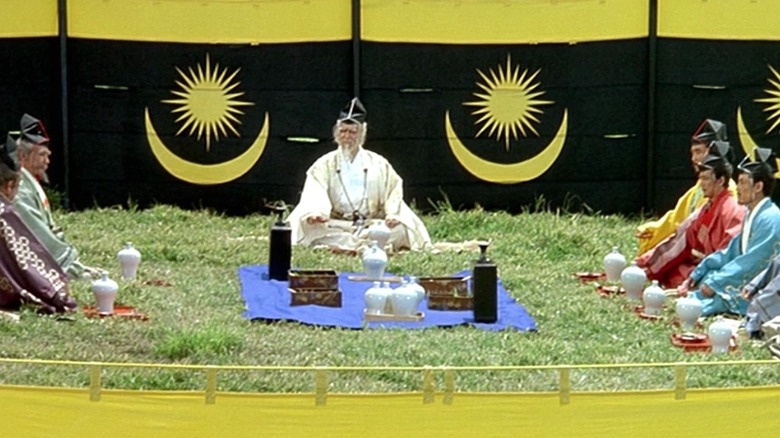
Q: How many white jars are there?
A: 13